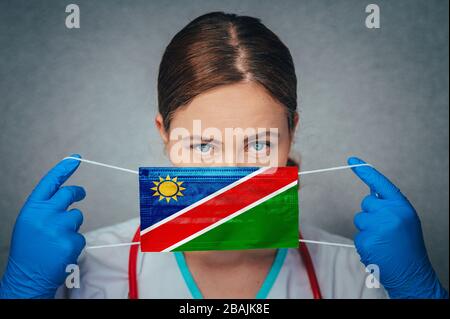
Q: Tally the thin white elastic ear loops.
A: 2